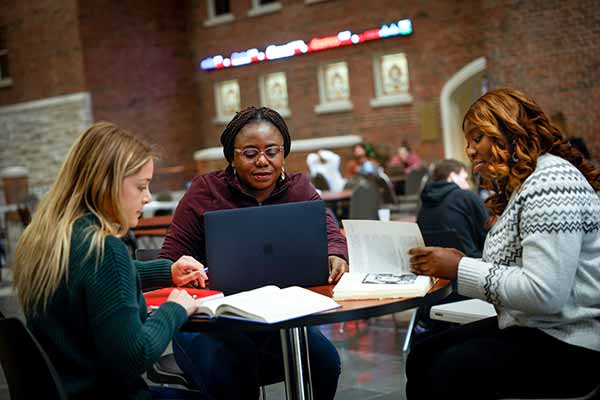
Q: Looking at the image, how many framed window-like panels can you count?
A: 4